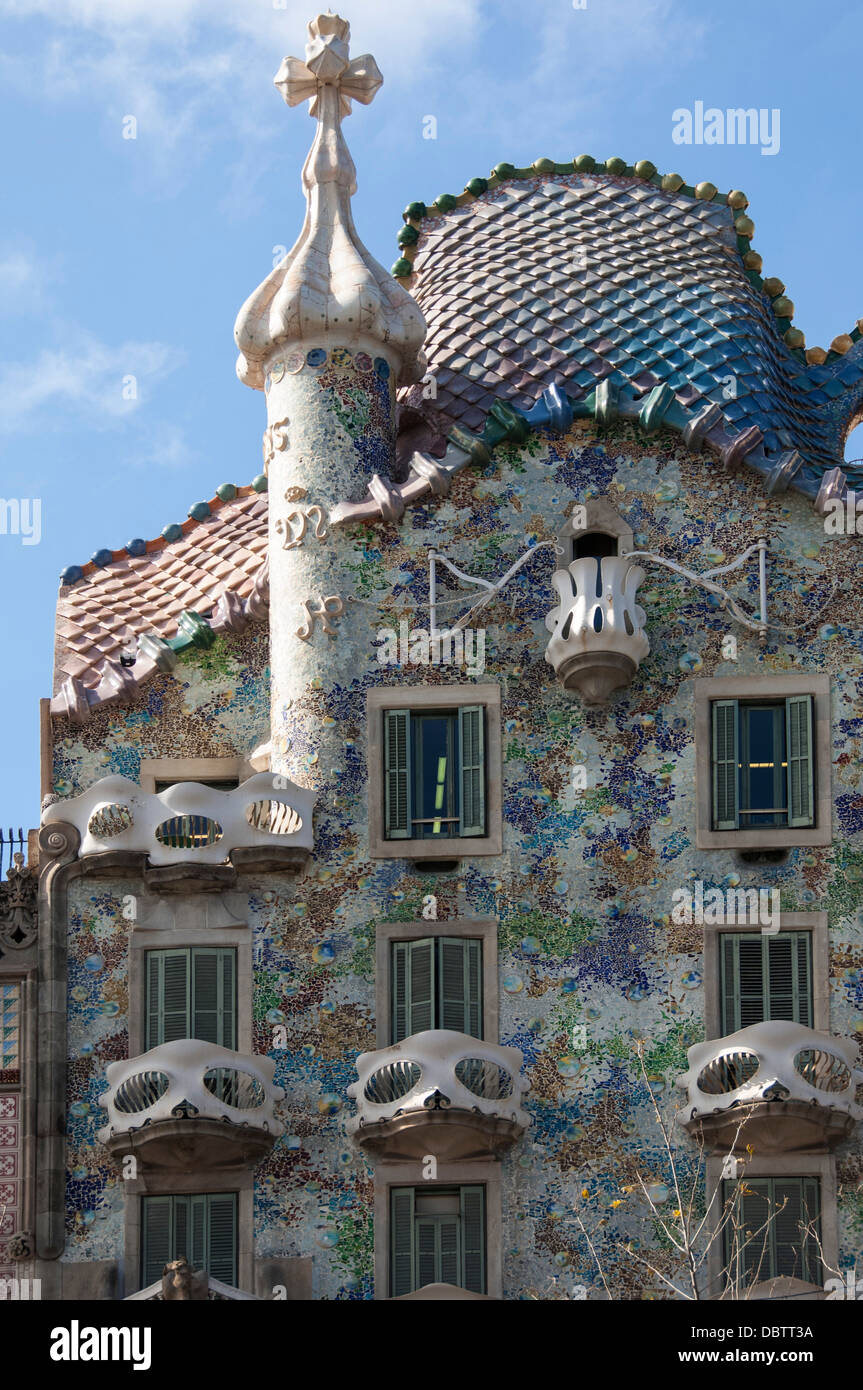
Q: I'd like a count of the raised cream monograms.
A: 3